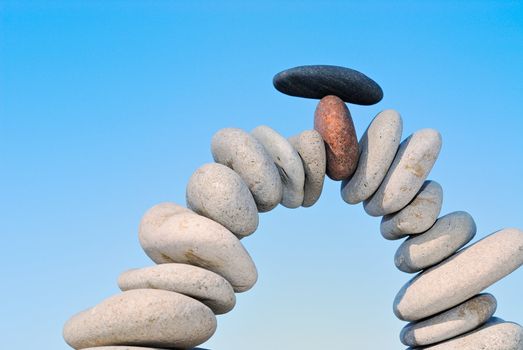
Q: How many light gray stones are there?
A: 15